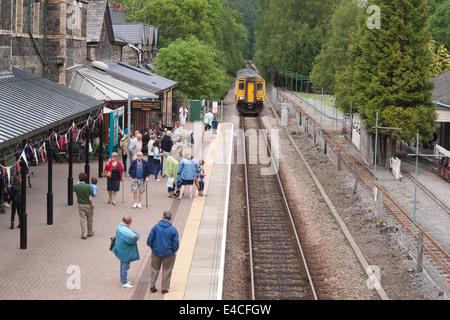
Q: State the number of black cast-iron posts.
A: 5